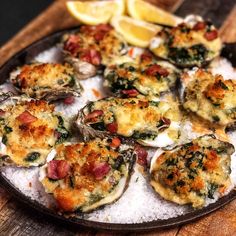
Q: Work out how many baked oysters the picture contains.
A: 9